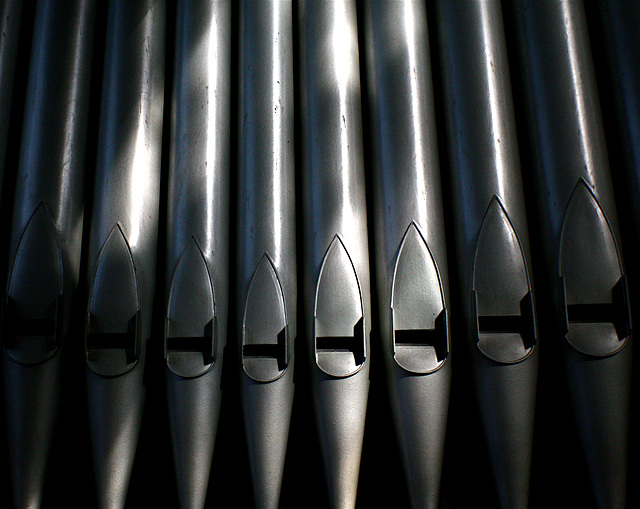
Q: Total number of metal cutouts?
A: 8